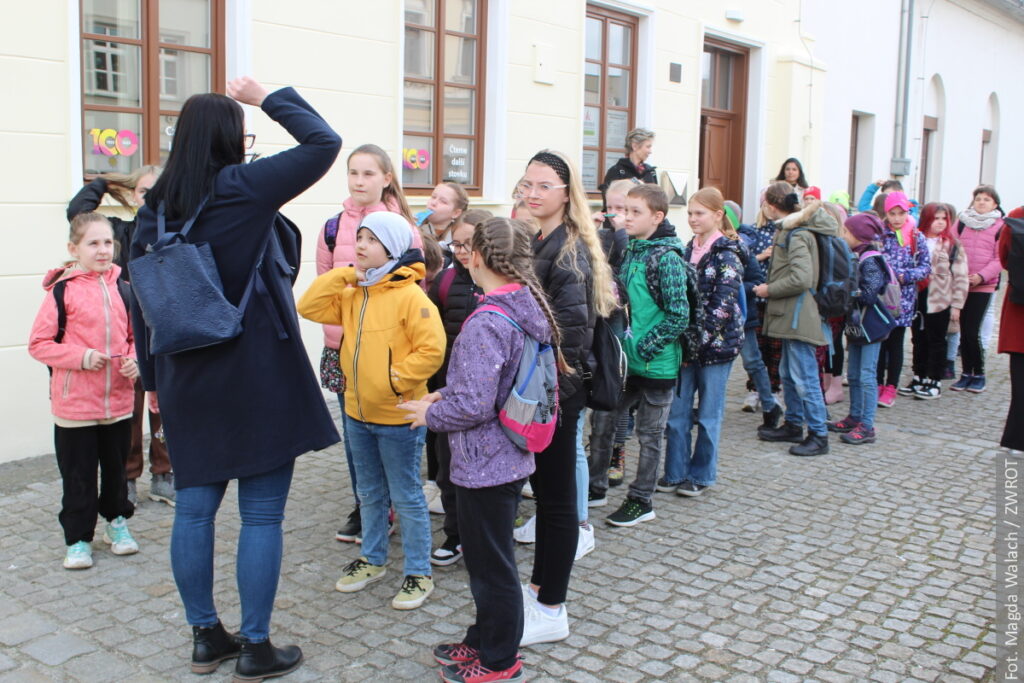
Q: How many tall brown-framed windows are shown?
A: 3